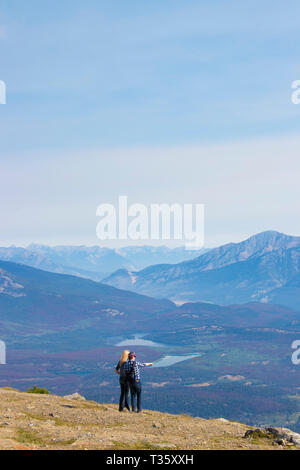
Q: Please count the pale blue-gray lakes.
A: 2